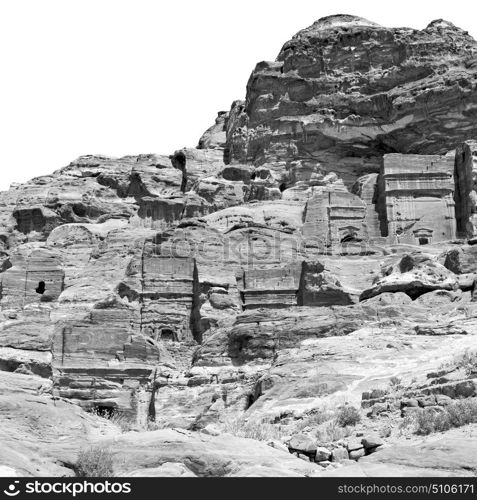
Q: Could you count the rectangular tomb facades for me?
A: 6